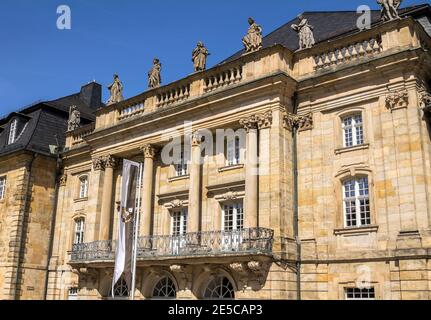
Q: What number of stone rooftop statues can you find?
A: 7